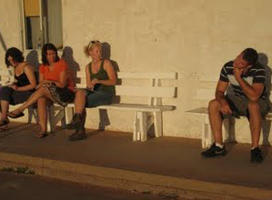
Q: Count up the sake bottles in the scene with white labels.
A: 0